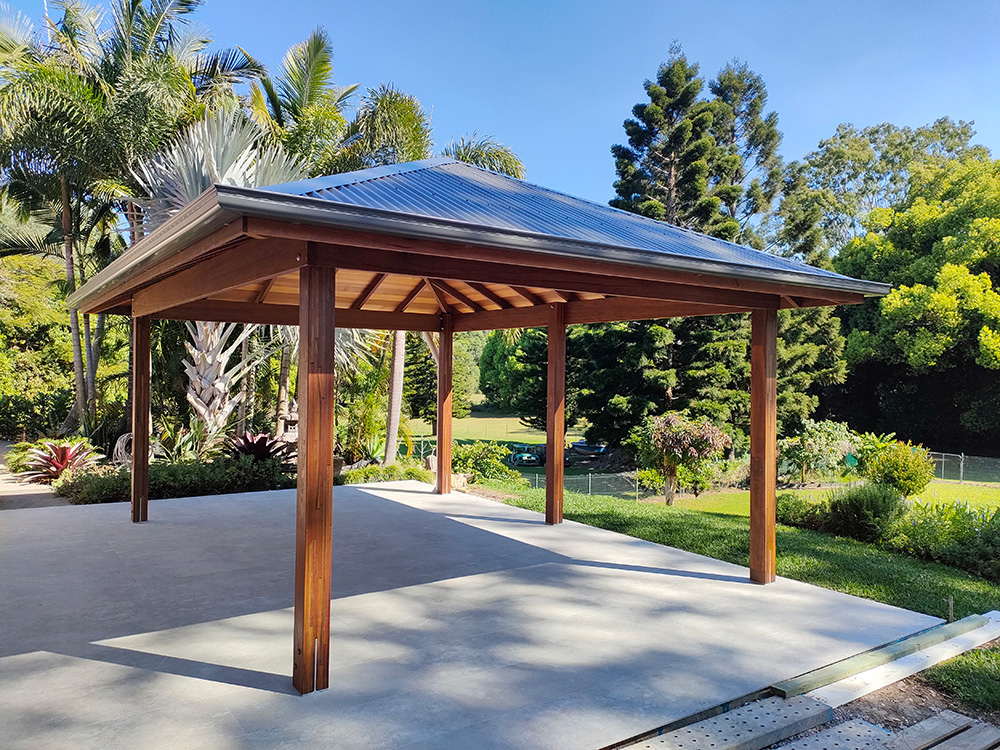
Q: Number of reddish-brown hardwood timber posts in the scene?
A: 5